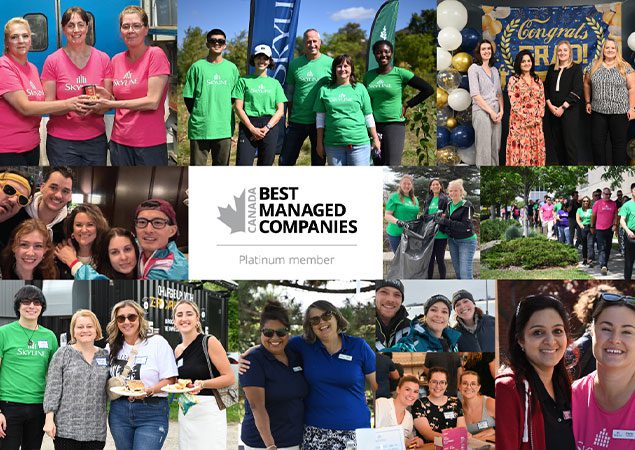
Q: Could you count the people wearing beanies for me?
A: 3